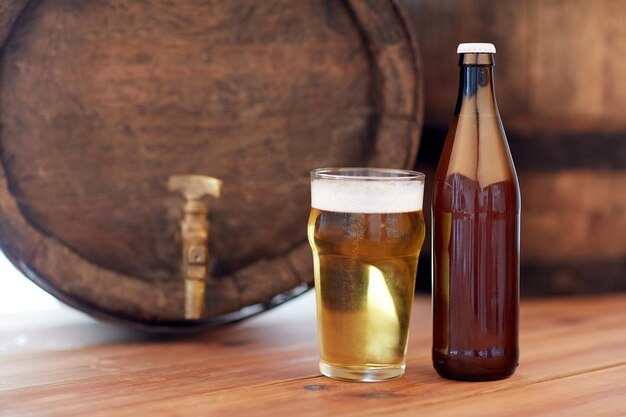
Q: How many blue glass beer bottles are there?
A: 0